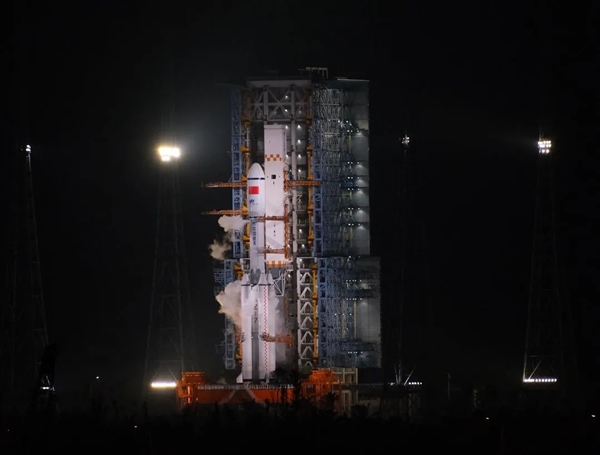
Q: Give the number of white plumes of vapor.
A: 3